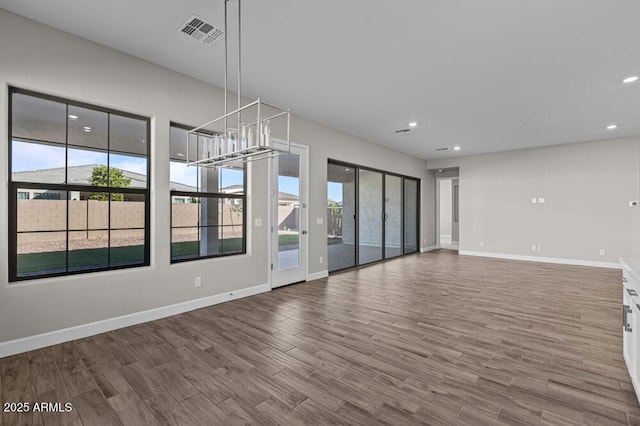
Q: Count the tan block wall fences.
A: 1